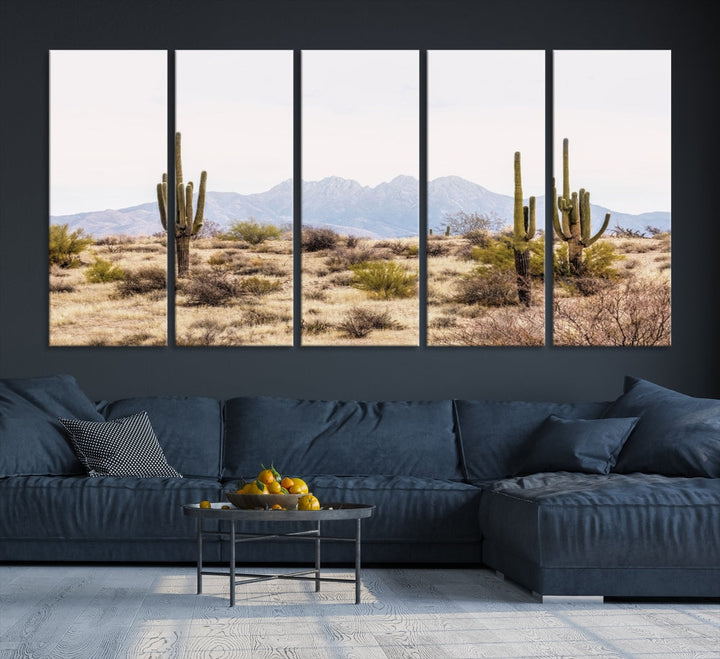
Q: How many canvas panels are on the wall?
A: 5